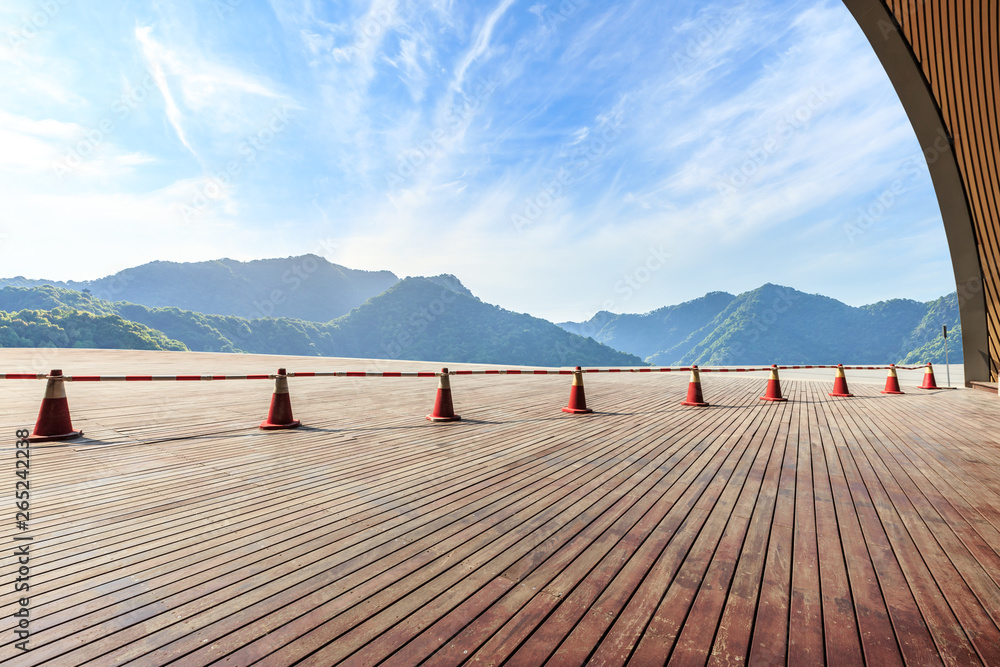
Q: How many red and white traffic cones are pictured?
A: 9